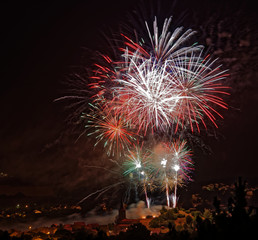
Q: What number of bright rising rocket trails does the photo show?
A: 3